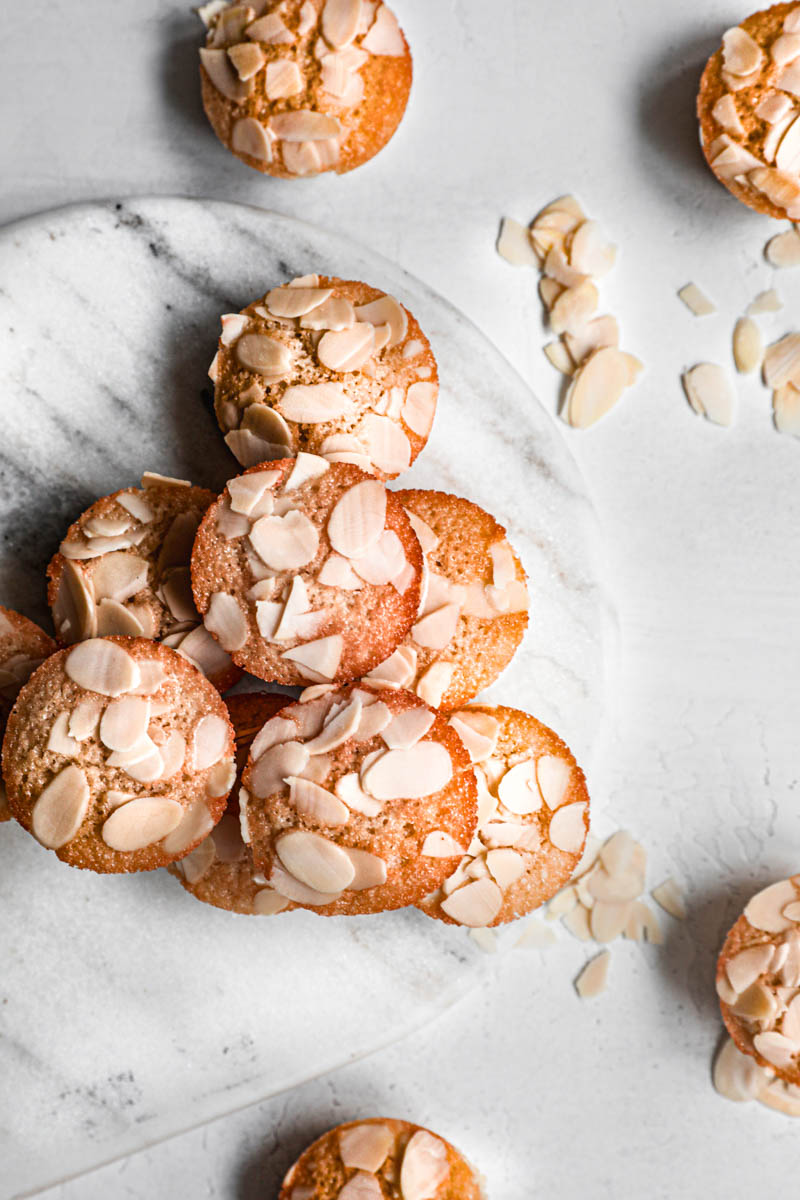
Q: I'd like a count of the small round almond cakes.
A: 13